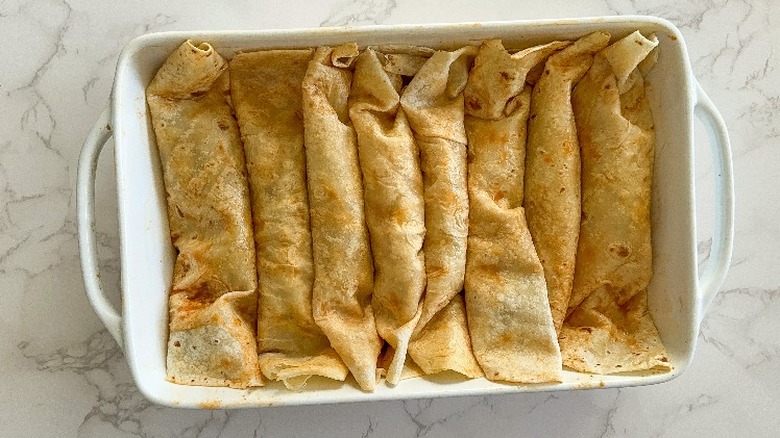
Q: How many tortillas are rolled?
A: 8